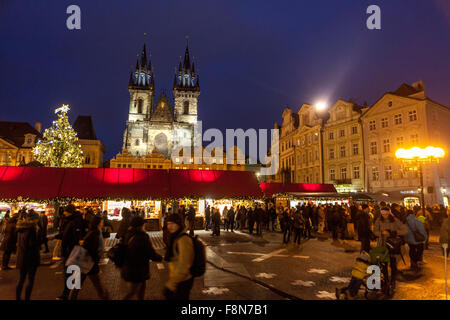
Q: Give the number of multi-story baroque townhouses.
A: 4